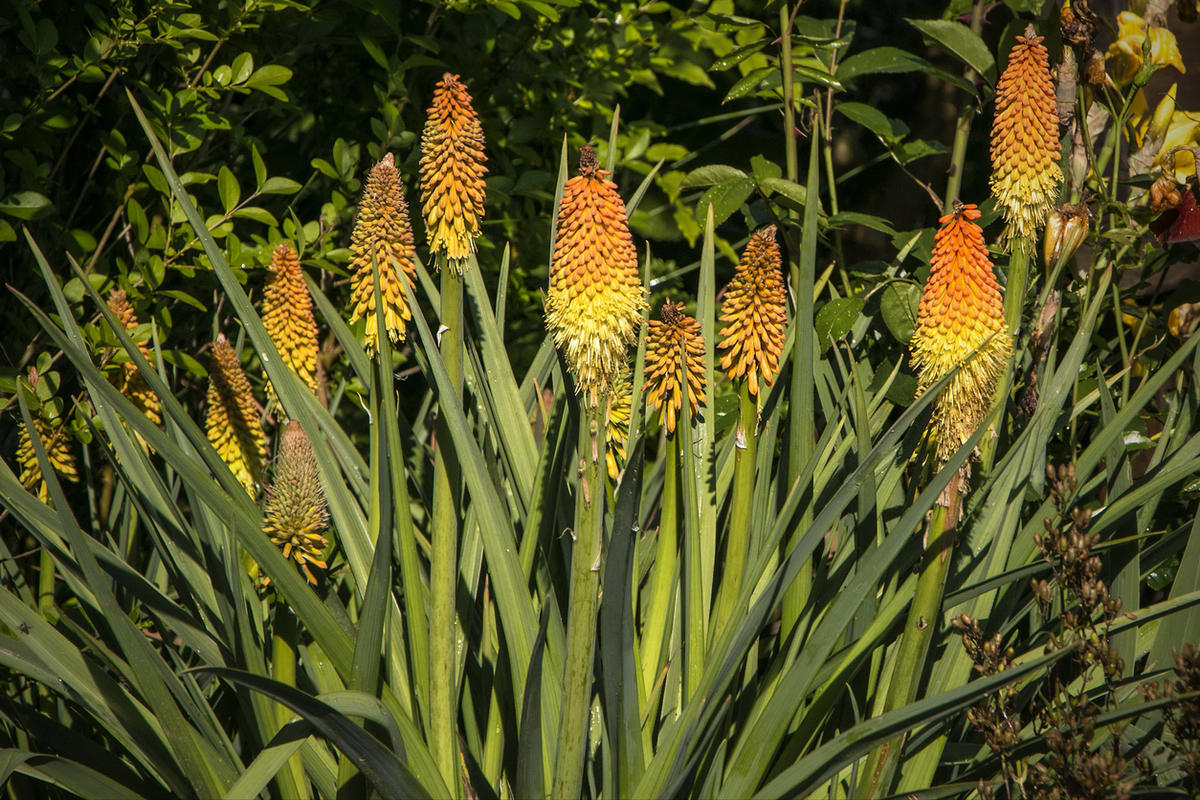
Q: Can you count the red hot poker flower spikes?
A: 13